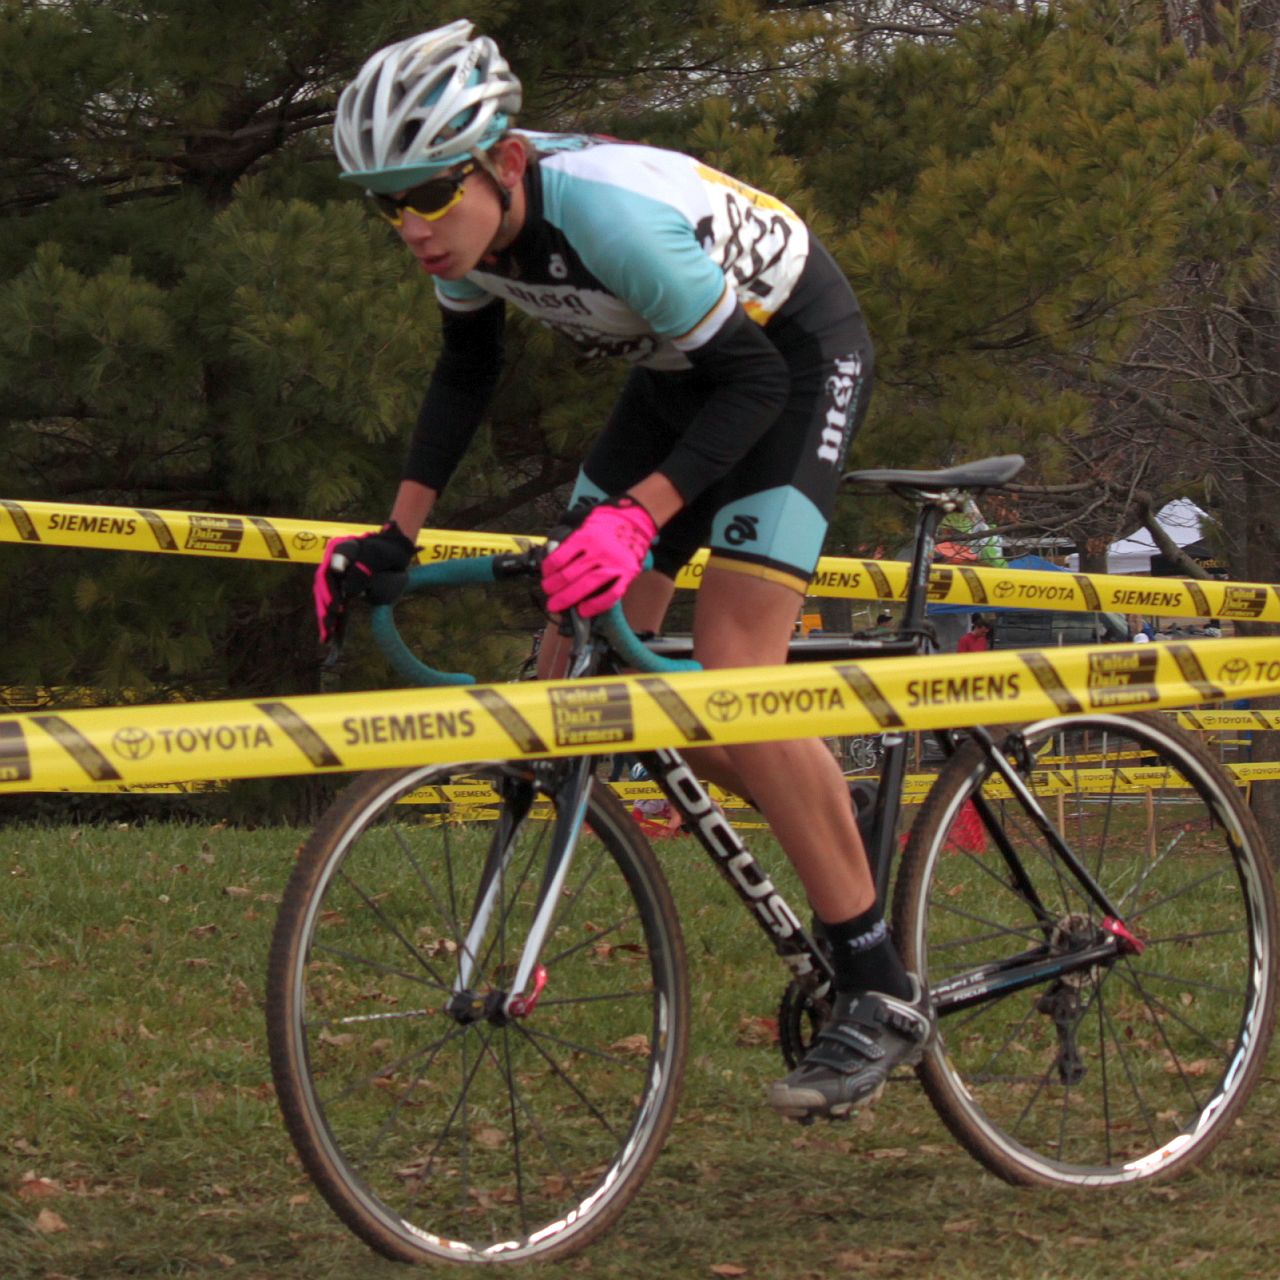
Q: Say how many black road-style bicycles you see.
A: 1